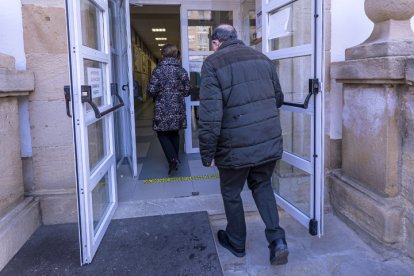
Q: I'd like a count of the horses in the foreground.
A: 0